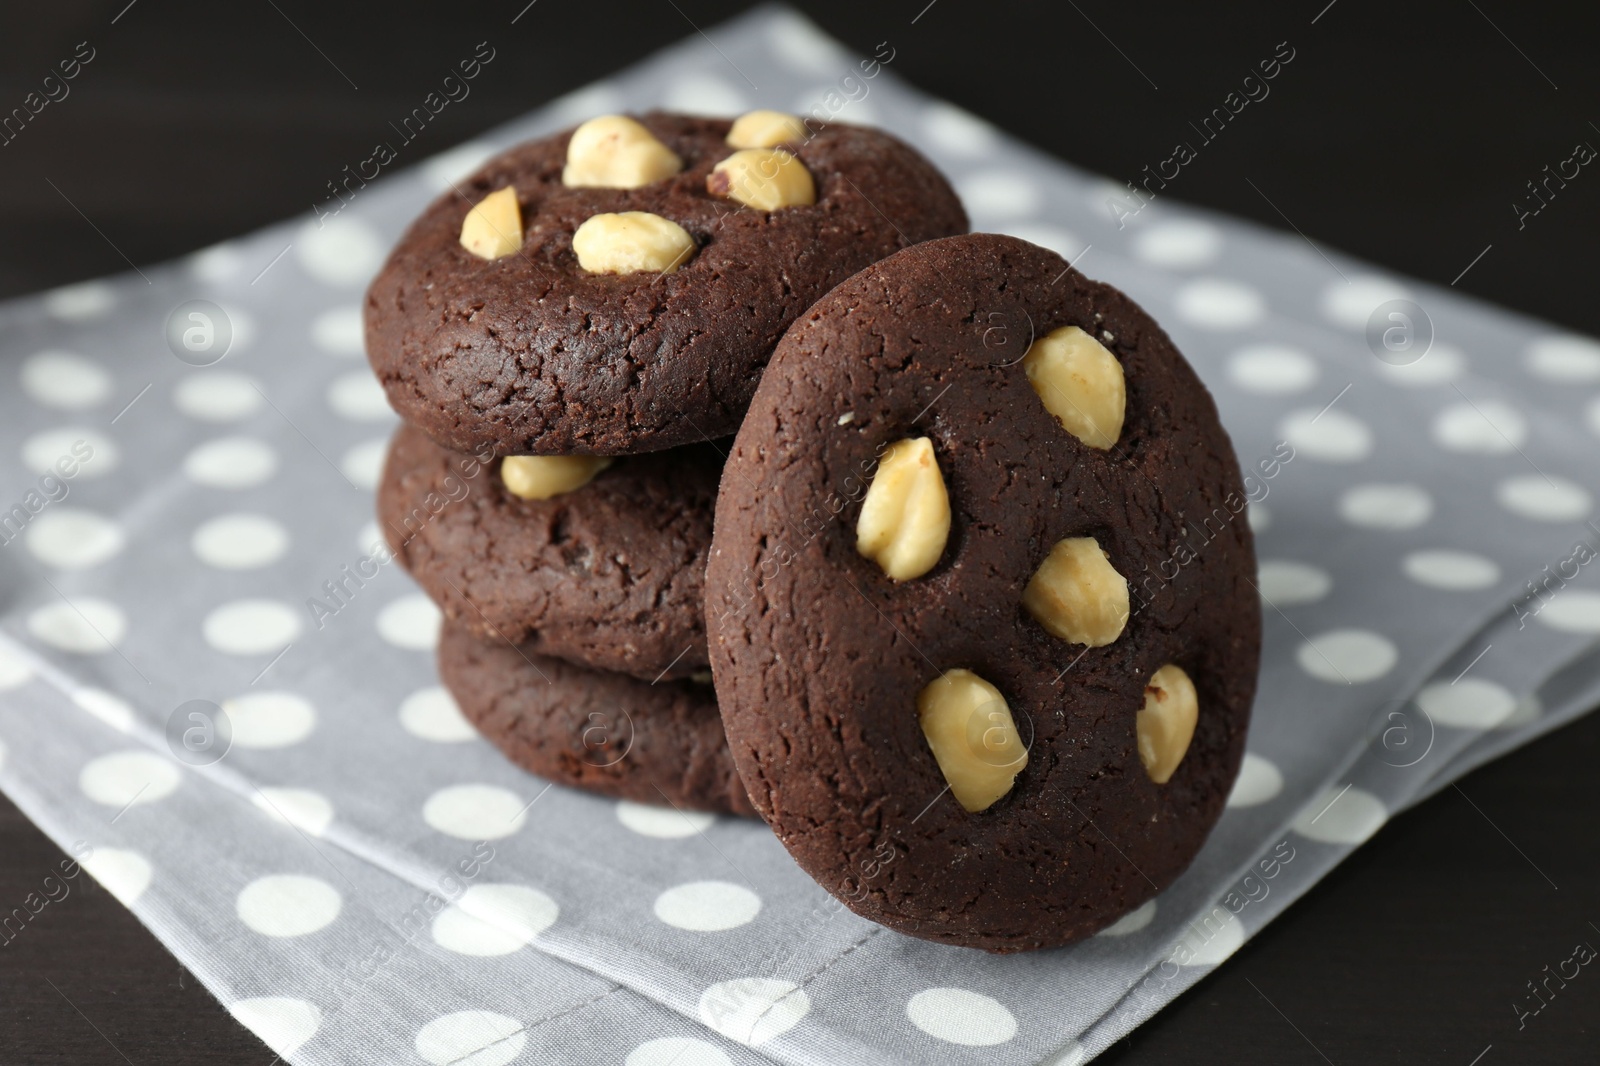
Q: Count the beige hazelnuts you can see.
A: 11